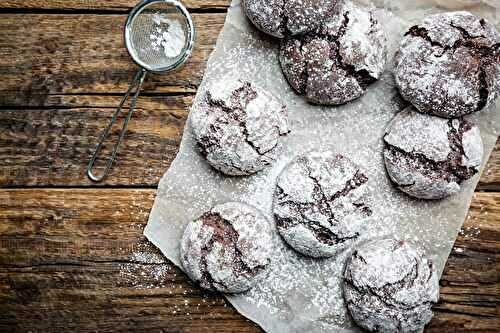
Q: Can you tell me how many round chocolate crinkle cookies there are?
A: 8